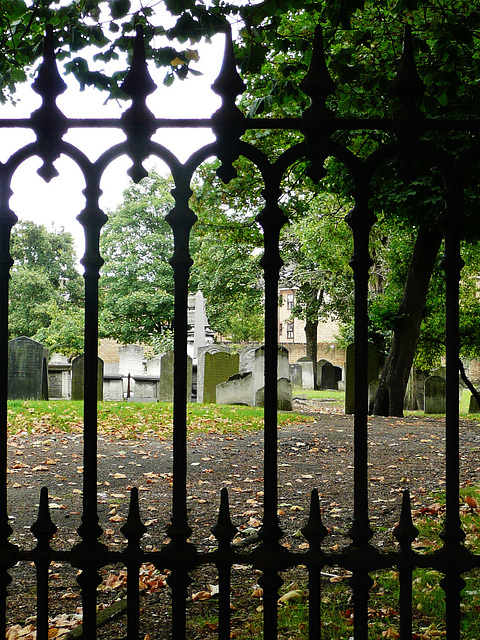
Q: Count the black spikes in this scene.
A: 10